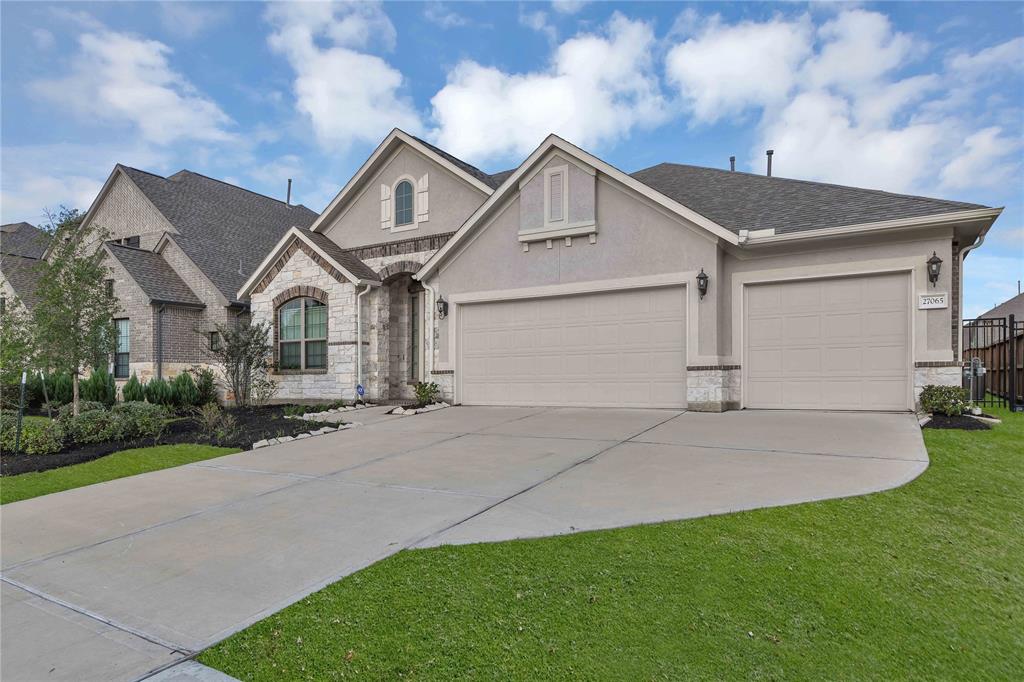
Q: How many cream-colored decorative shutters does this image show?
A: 2